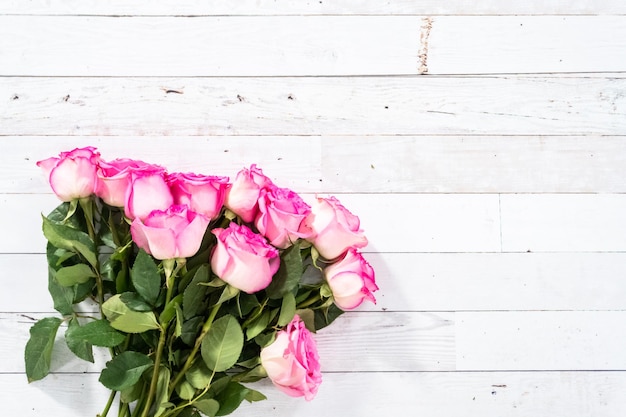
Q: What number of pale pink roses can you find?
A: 11